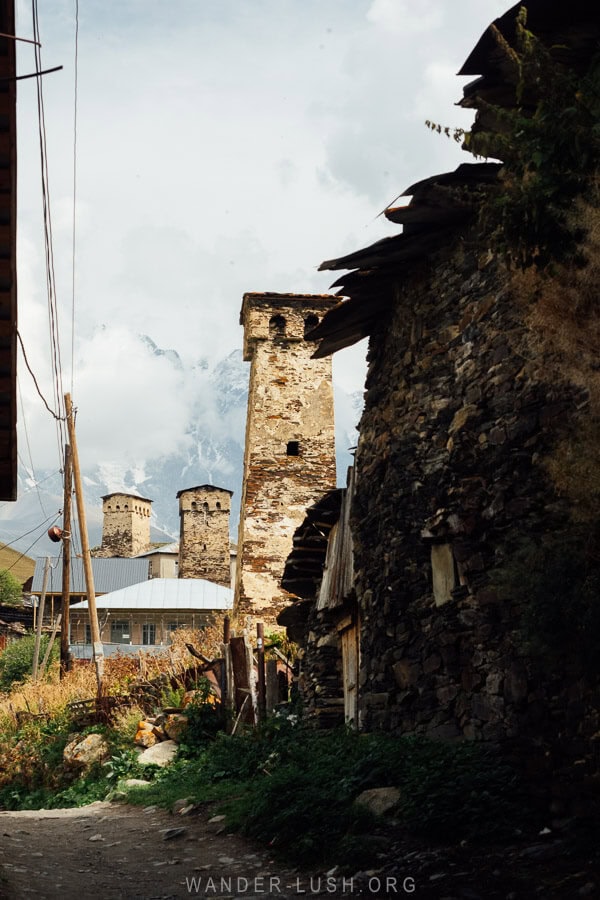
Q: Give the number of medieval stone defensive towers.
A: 3